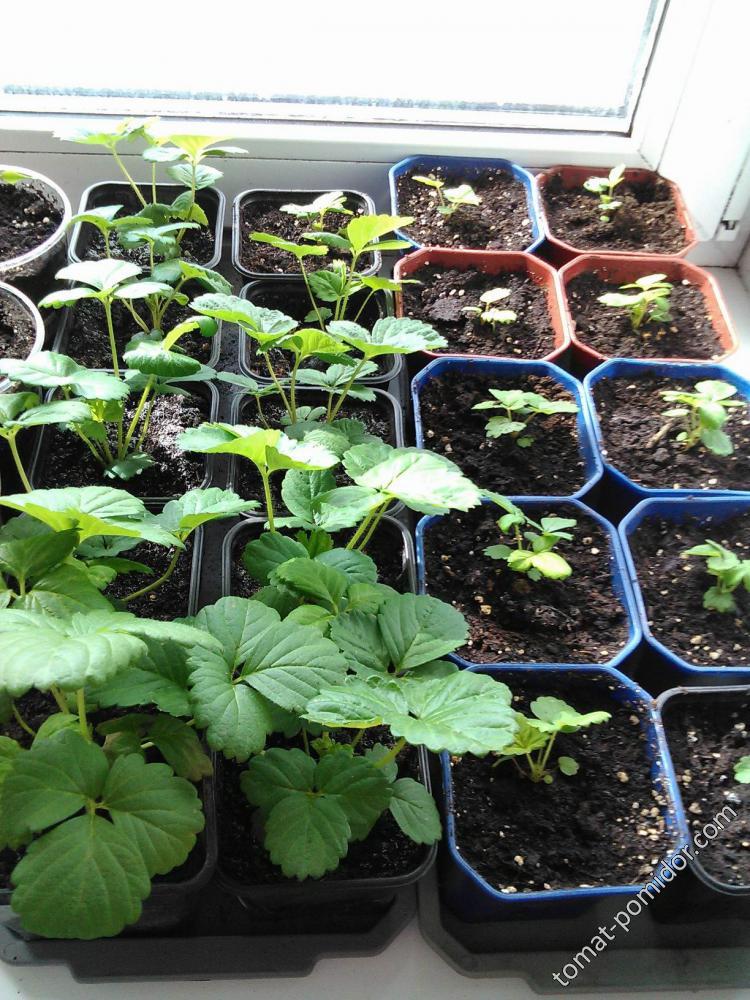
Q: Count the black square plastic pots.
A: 11